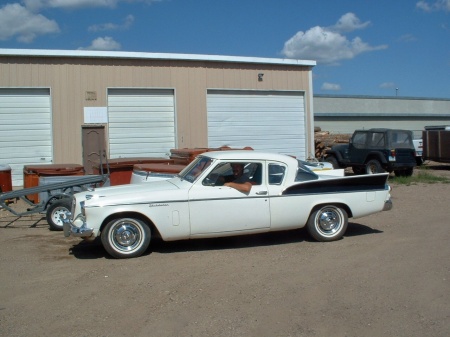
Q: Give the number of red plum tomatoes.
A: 0